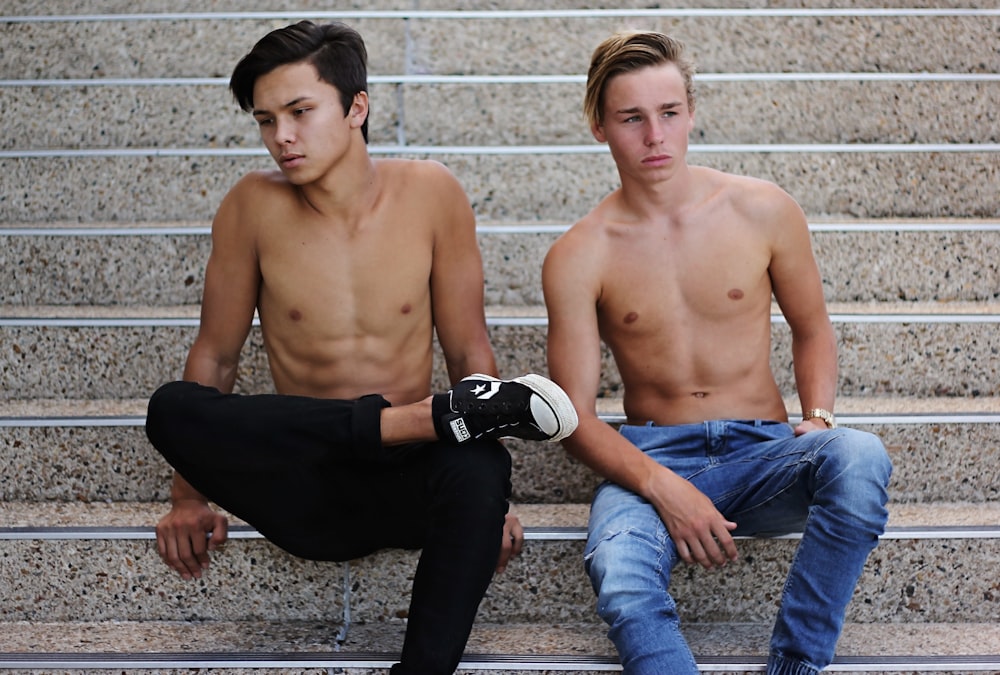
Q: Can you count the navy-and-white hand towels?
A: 0